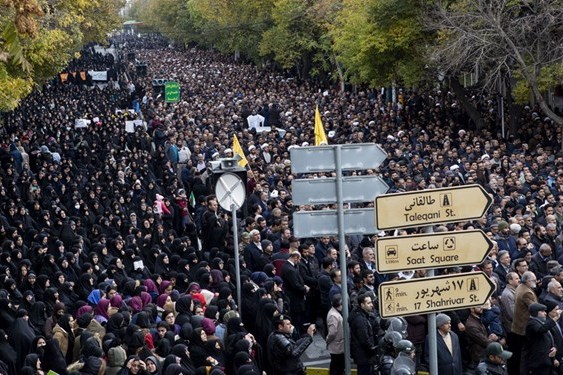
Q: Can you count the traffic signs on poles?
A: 7